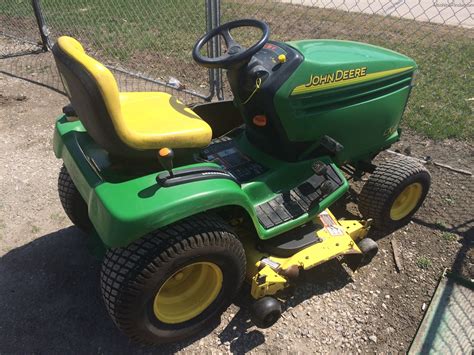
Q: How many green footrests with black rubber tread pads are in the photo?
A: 1